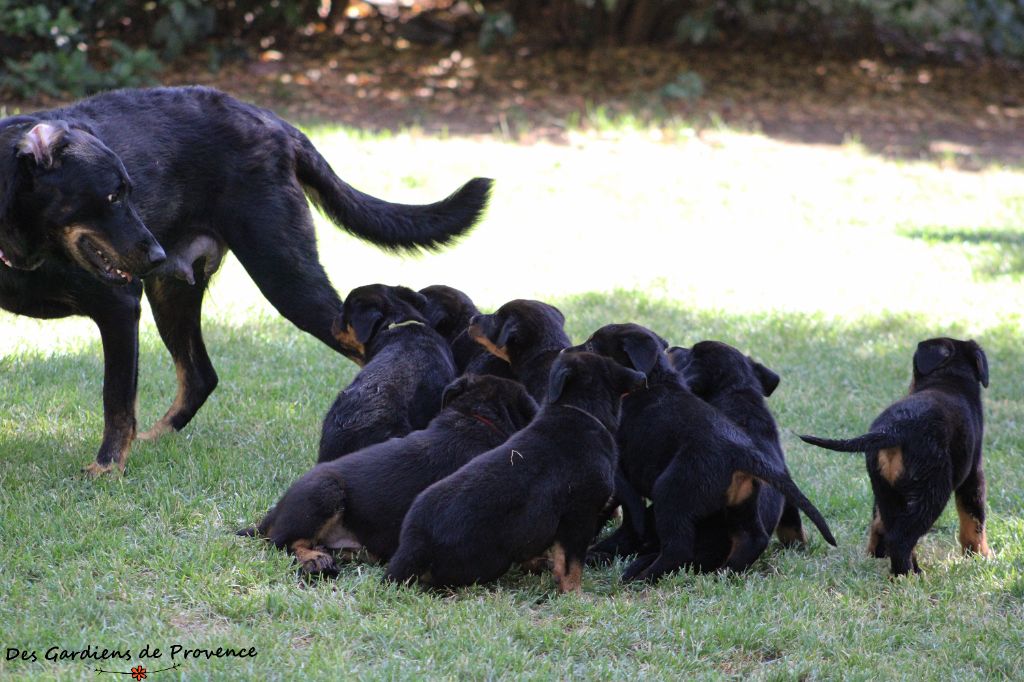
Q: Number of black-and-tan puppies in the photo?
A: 8